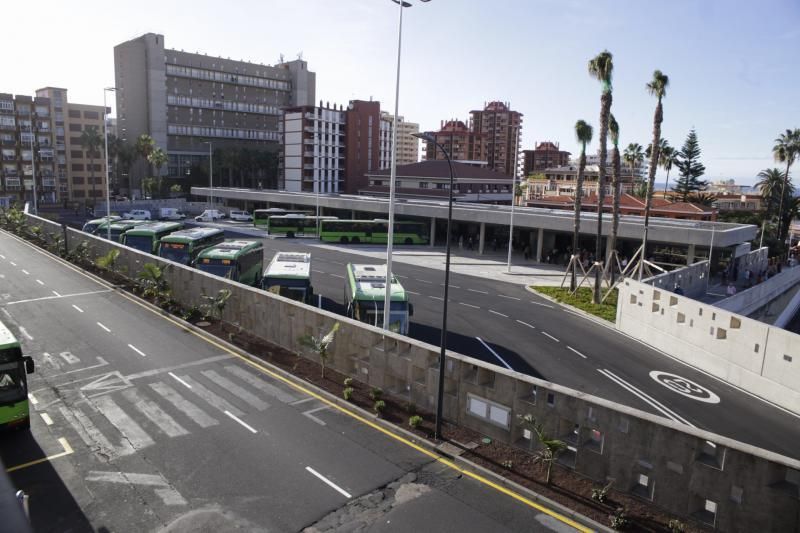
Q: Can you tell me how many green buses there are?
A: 11